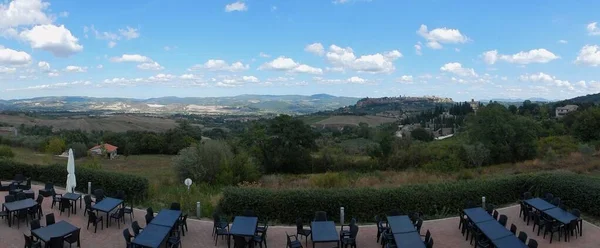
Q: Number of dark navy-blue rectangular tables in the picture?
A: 15